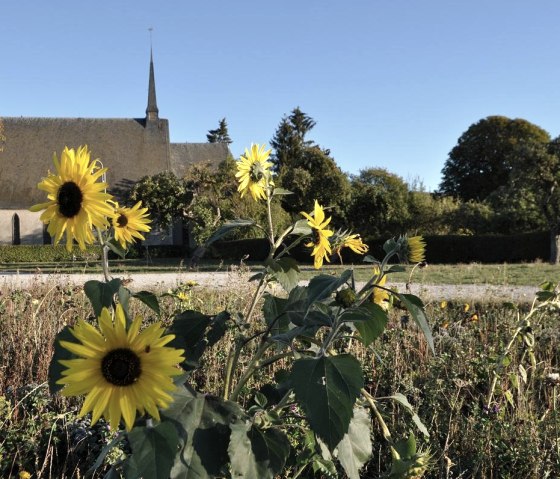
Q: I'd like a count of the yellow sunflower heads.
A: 8